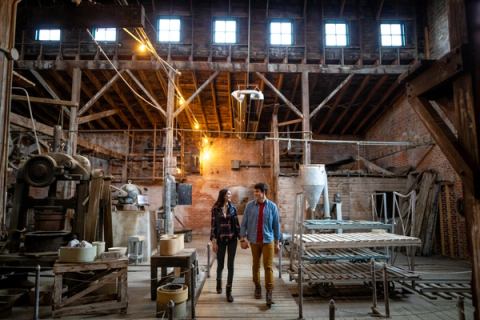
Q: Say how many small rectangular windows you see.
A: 7